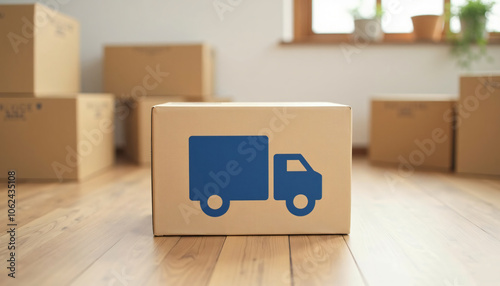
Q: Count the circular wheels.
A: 2